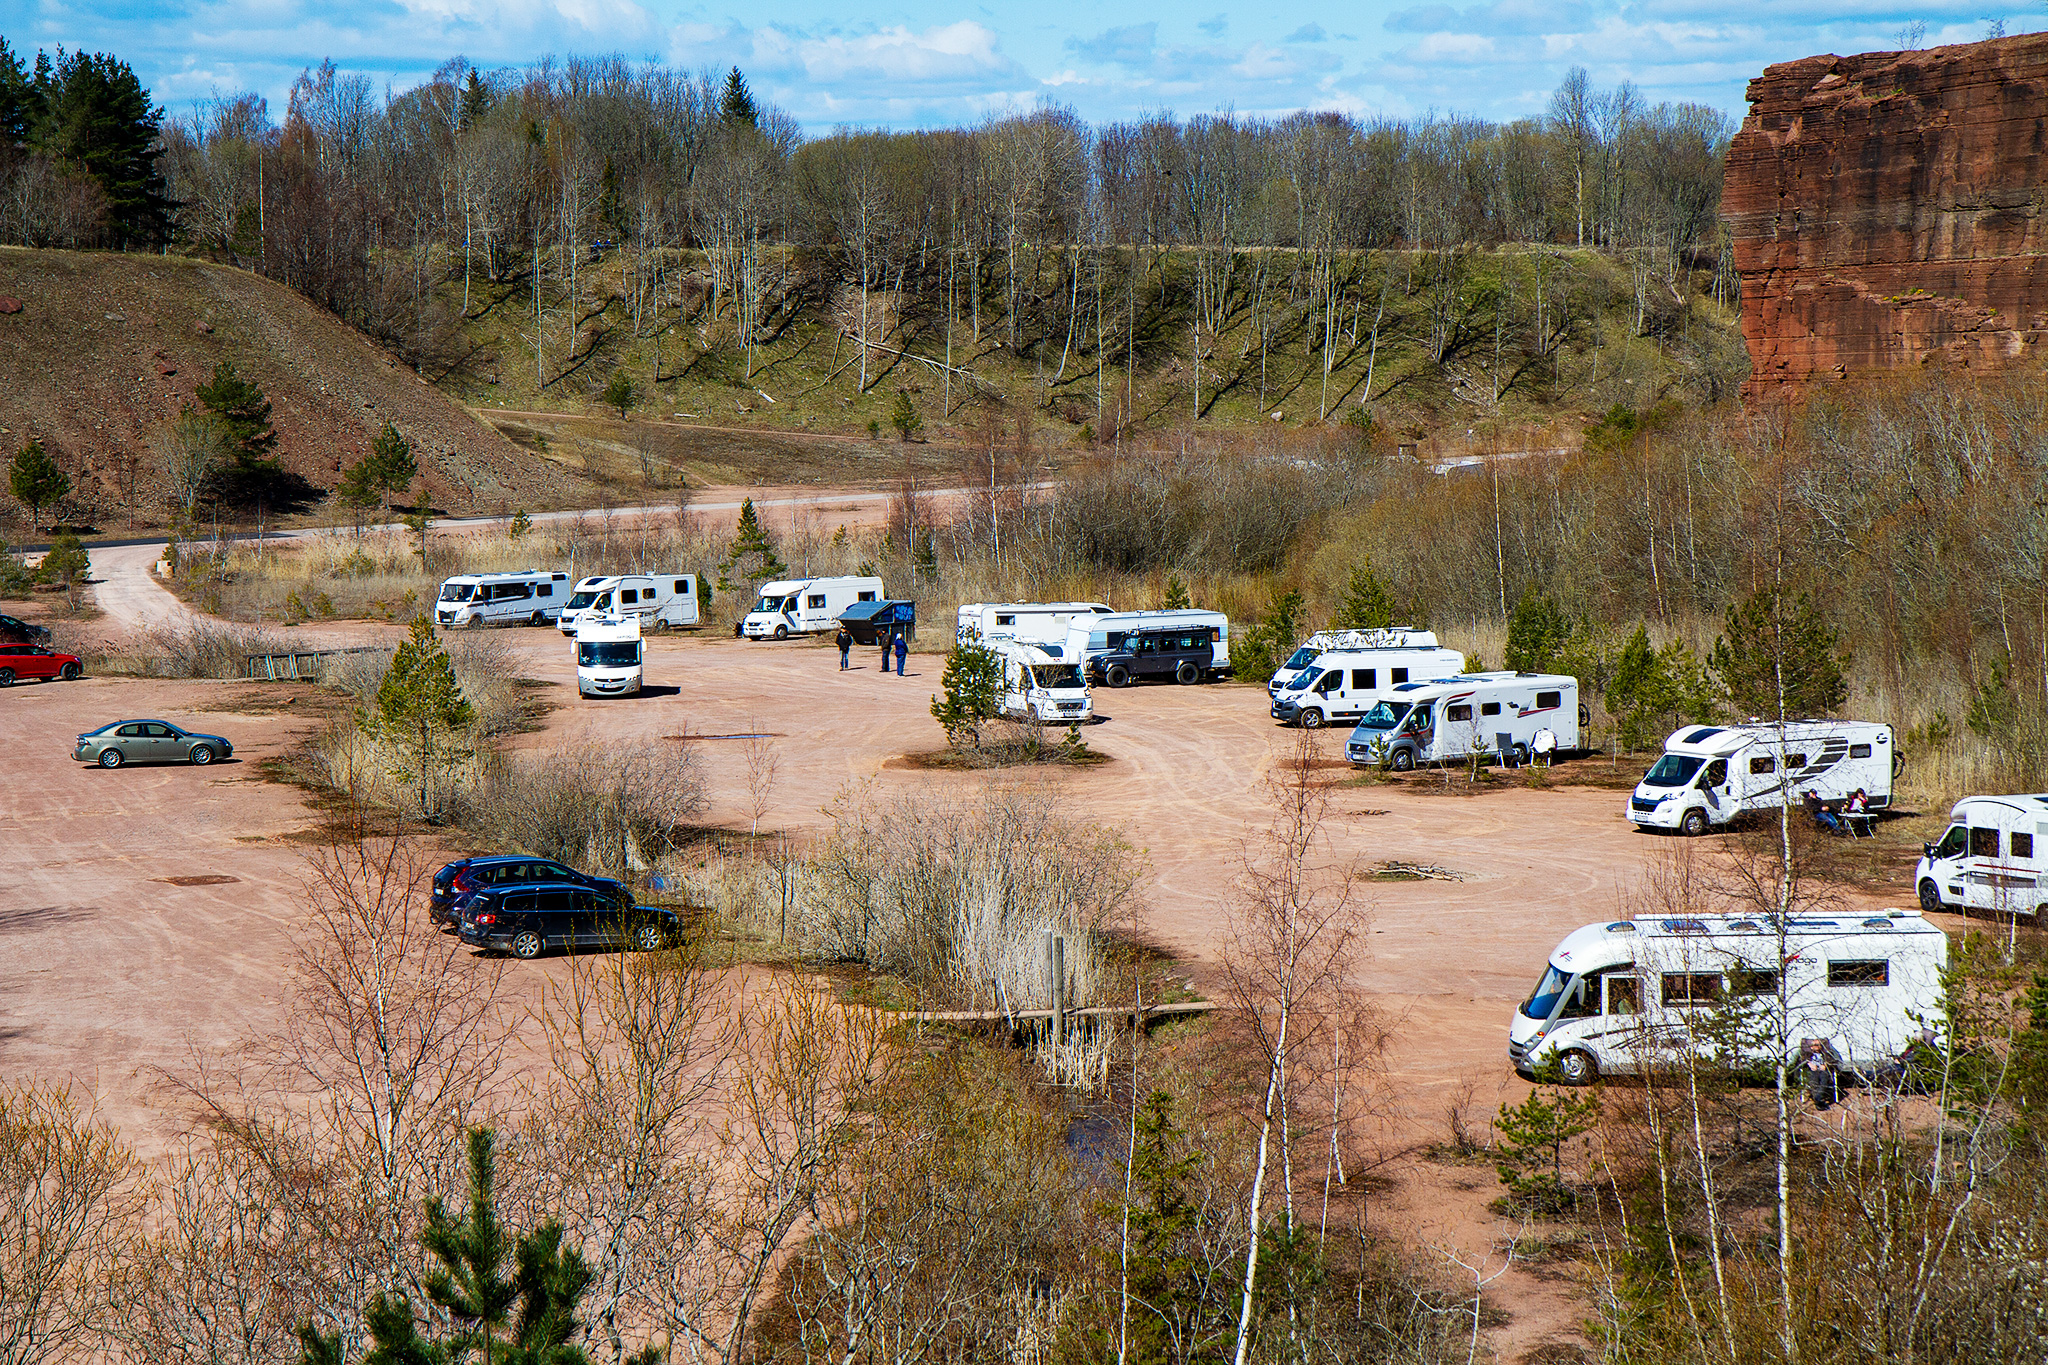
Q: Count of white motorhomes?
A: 13